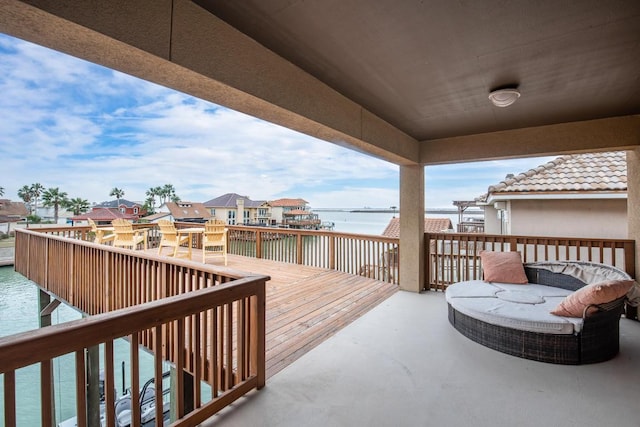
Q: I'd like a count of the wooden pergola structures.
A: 1